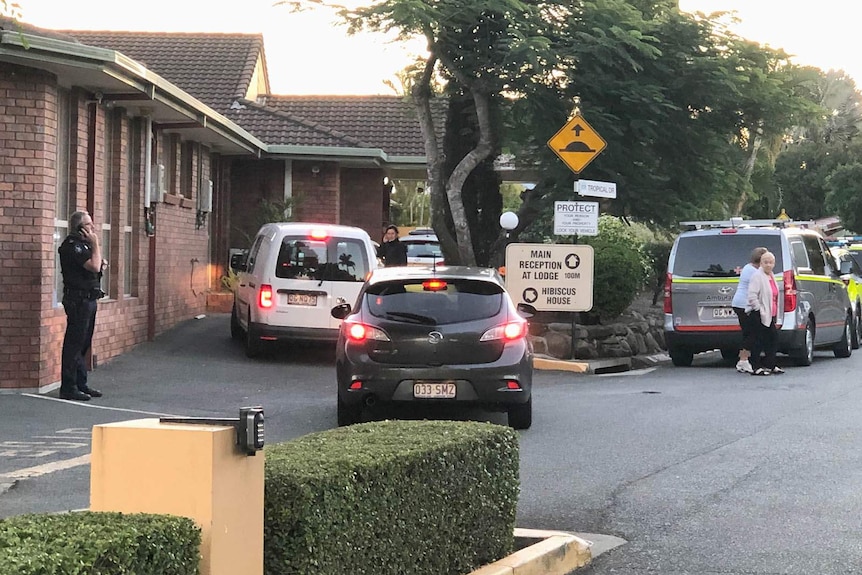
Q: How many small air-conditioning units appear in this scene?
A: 2